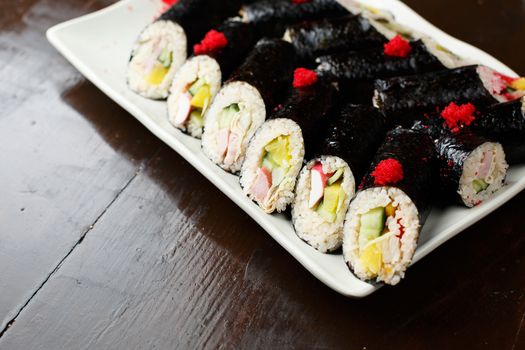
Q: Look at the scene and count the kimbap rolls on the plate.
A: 12